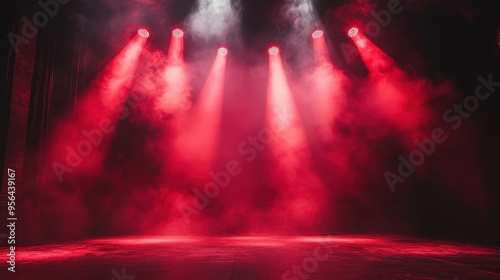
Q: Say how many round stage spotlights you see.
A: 6